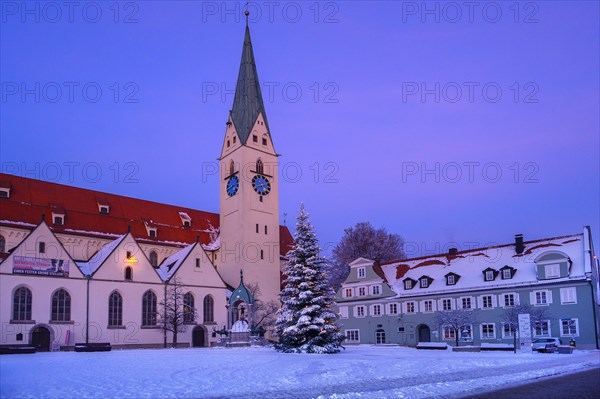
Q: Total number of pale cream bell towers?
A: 1